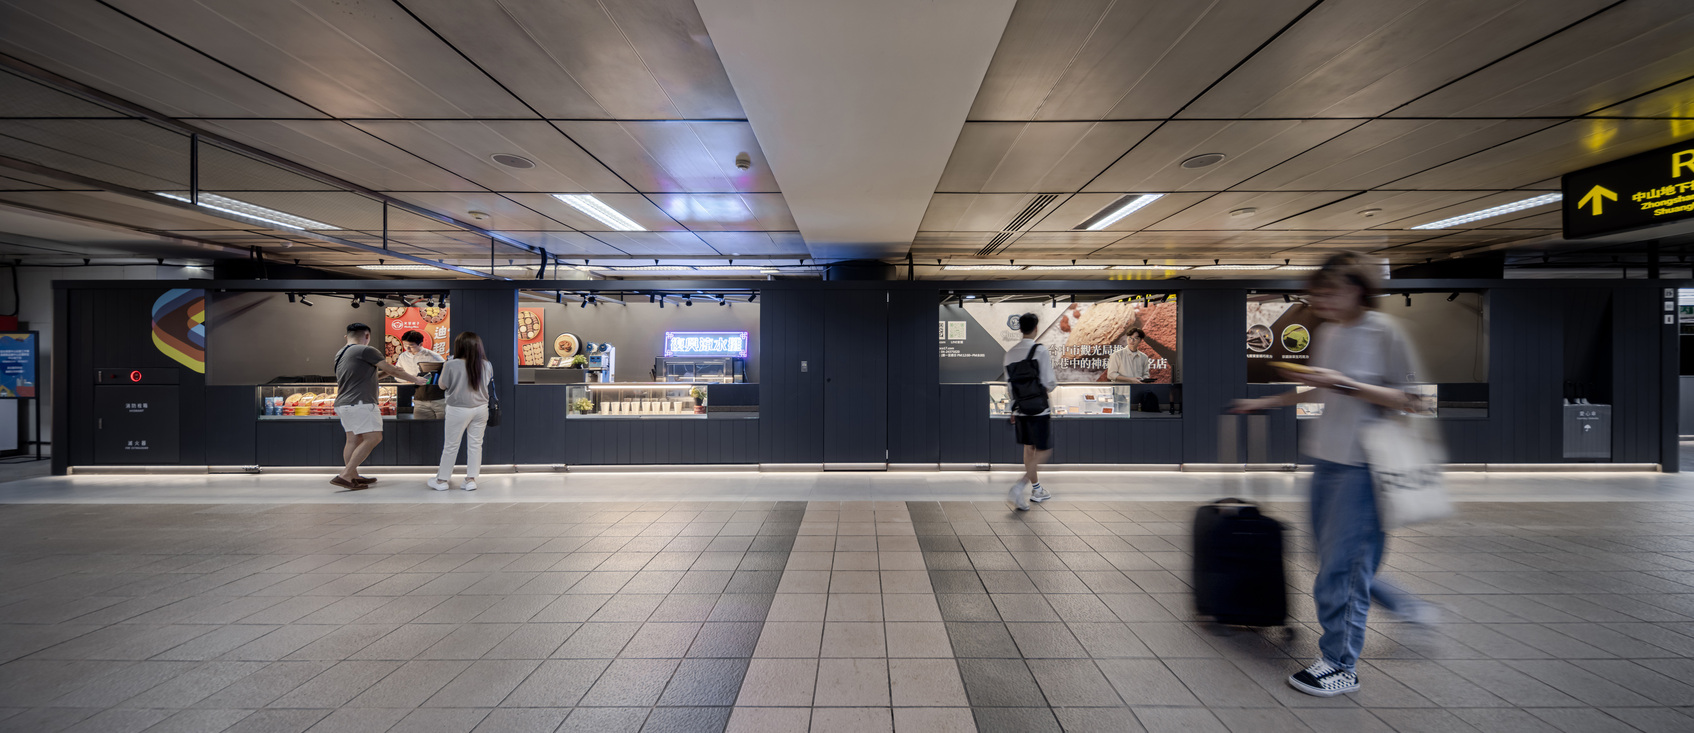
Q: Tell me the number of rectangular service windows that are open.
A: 4